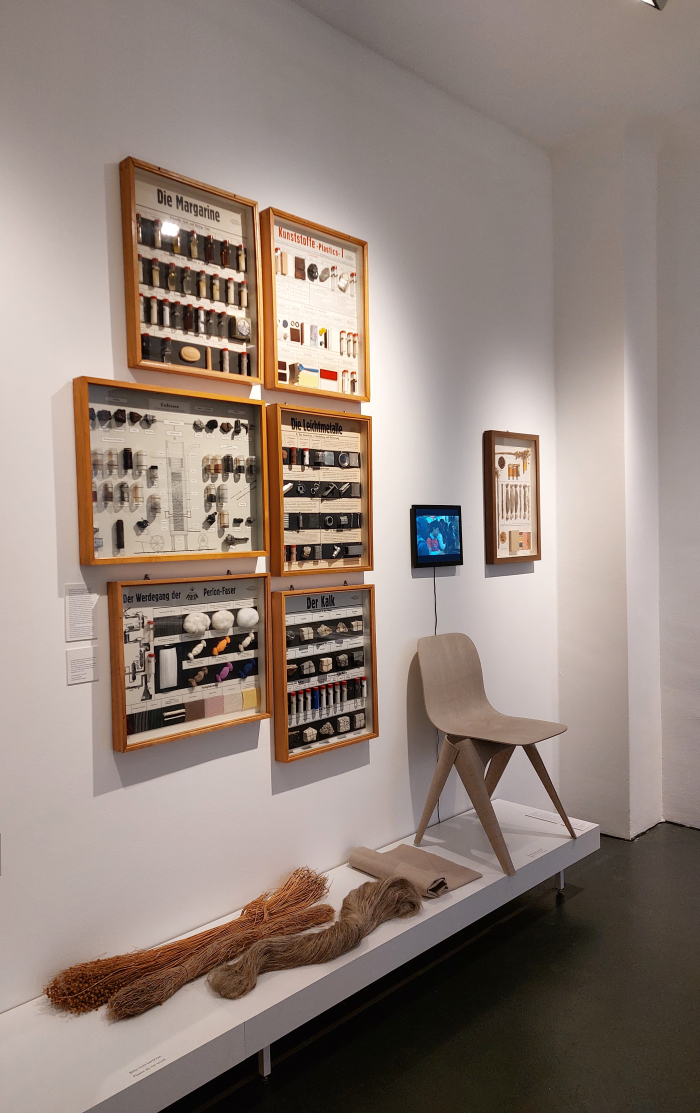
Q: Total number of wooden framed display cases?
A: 7